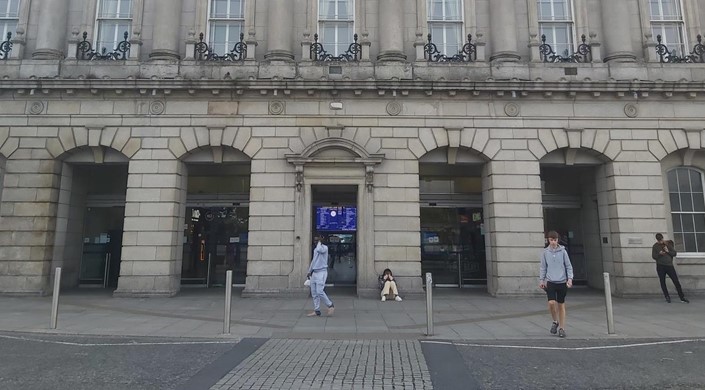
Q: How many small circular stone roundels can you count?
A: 6